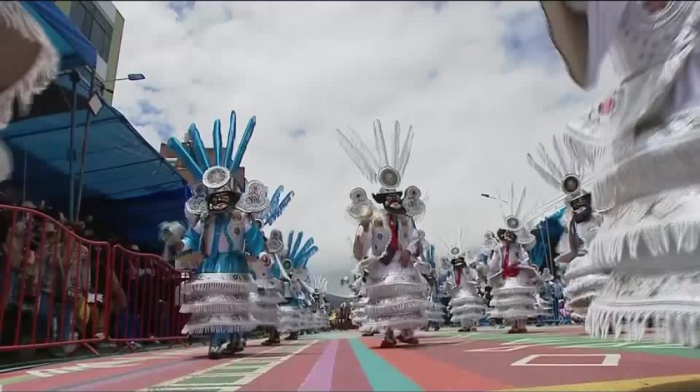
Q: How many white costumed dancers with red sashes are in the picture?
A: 3